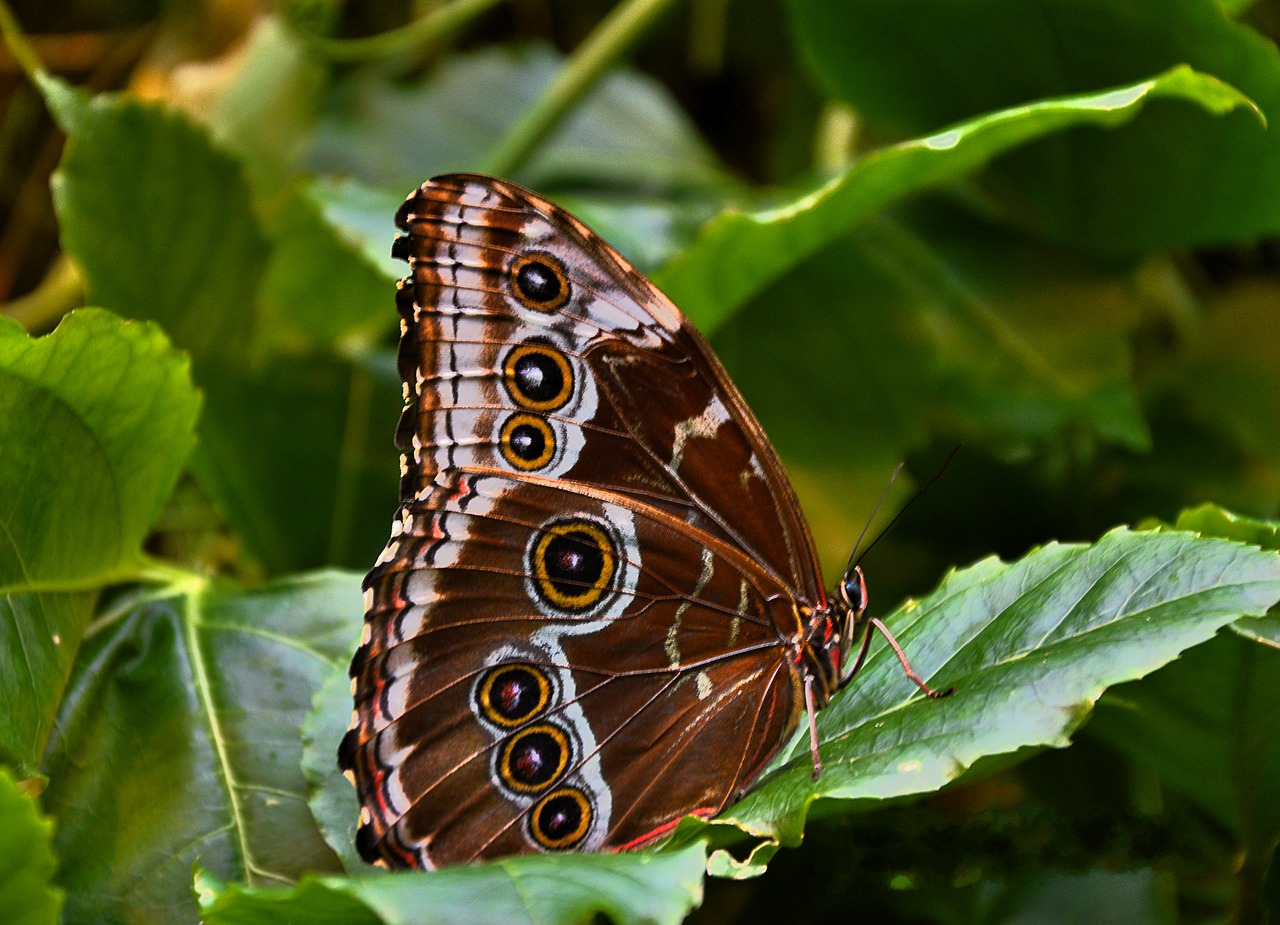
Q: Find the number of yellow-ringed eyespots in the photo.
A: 7